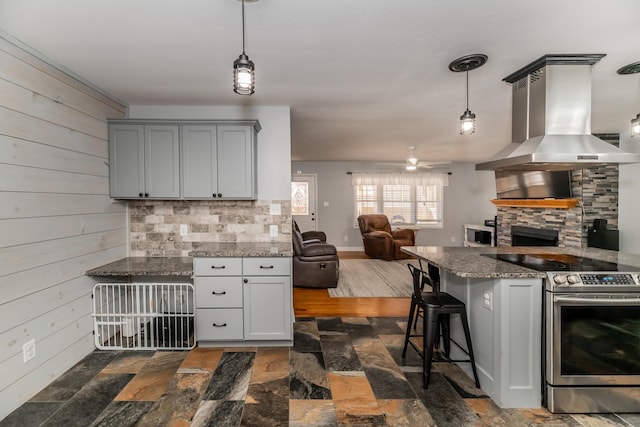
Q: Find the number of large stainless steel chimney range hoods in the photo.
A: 1